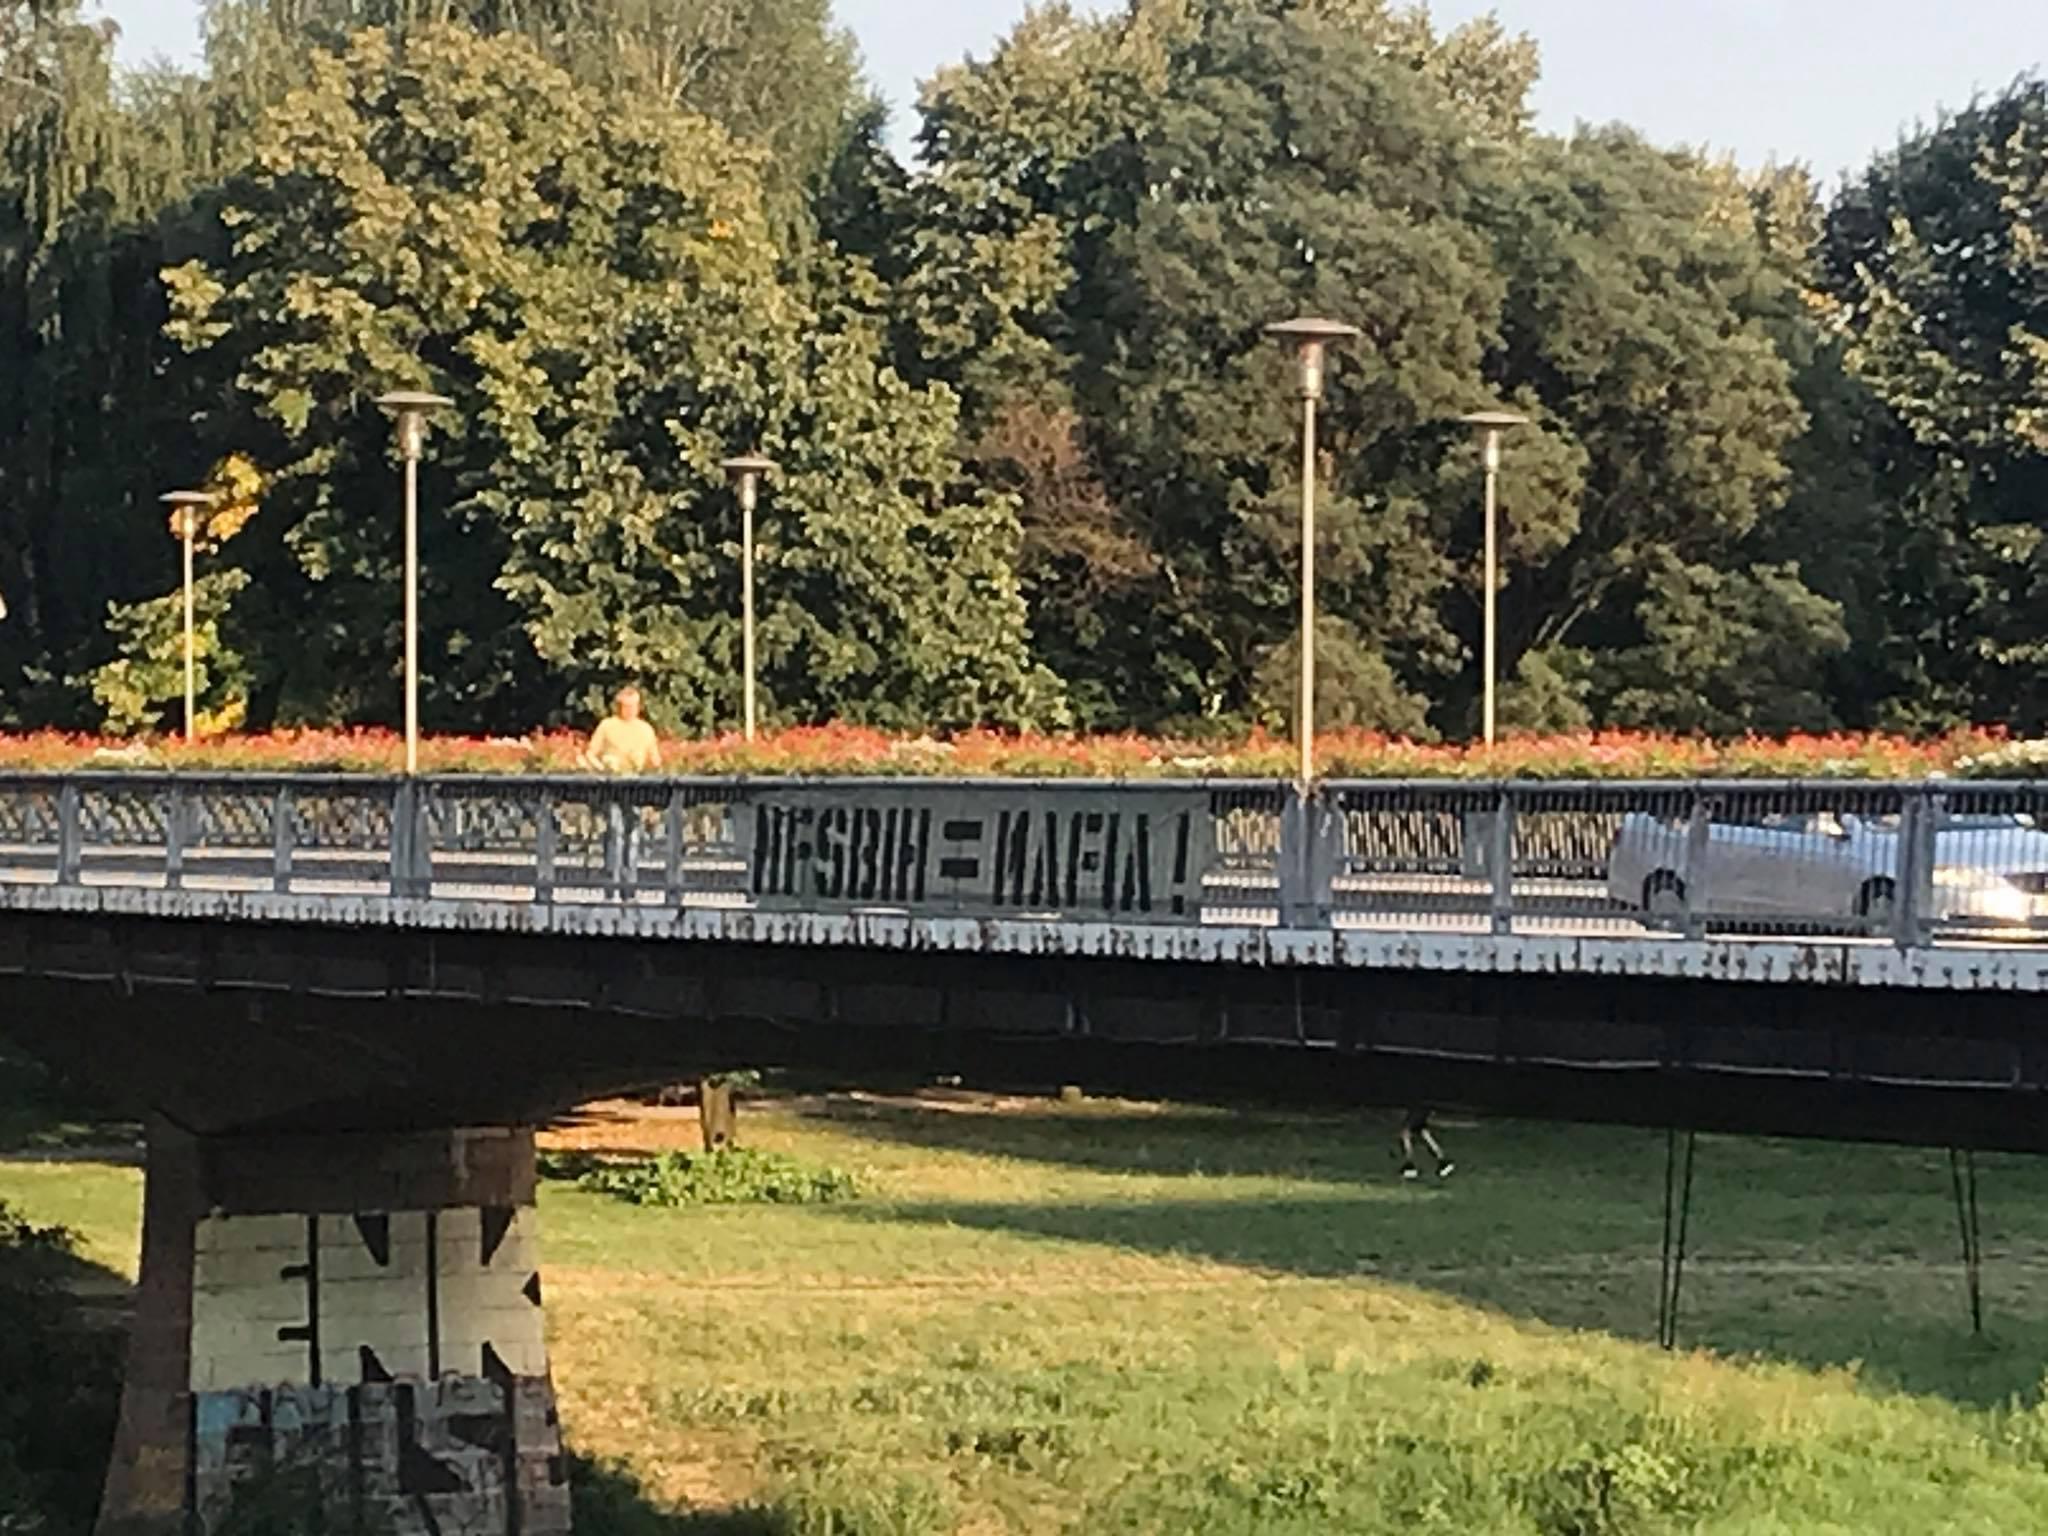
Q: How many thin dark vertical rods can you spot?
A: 4